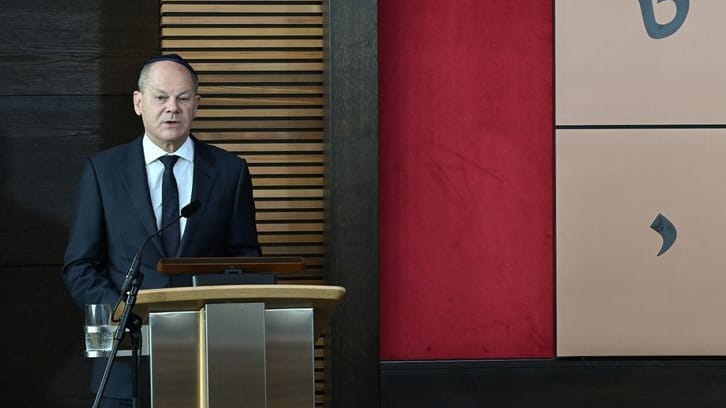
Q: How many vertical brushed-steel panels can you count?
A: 3